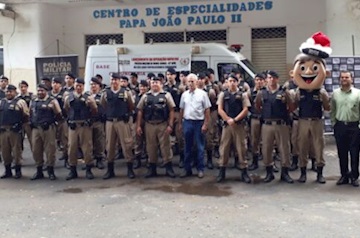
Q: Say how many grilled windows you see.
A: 4